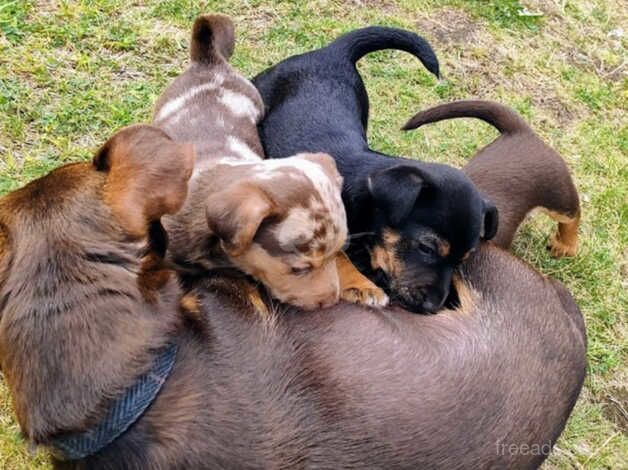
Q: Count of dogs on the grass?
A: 4